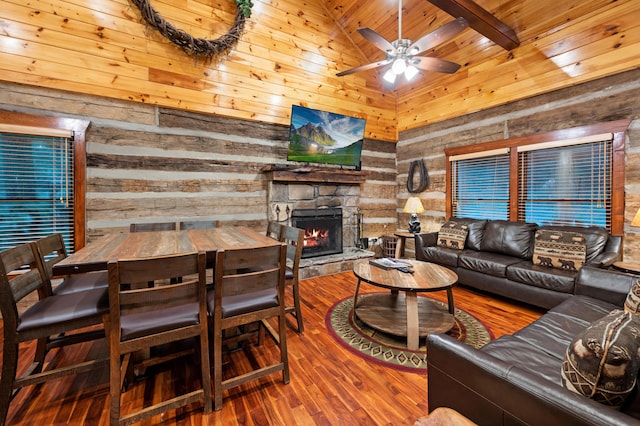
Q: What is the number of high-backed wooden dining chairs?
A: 8